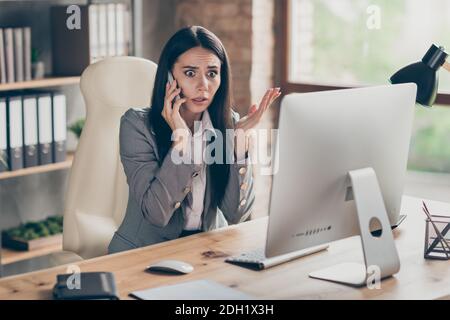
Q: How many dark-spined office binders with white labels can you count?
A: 5